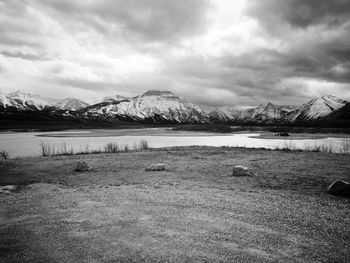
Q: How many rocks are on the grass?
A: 4